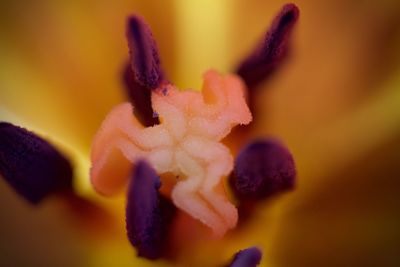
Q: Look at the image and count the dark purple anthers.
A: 6